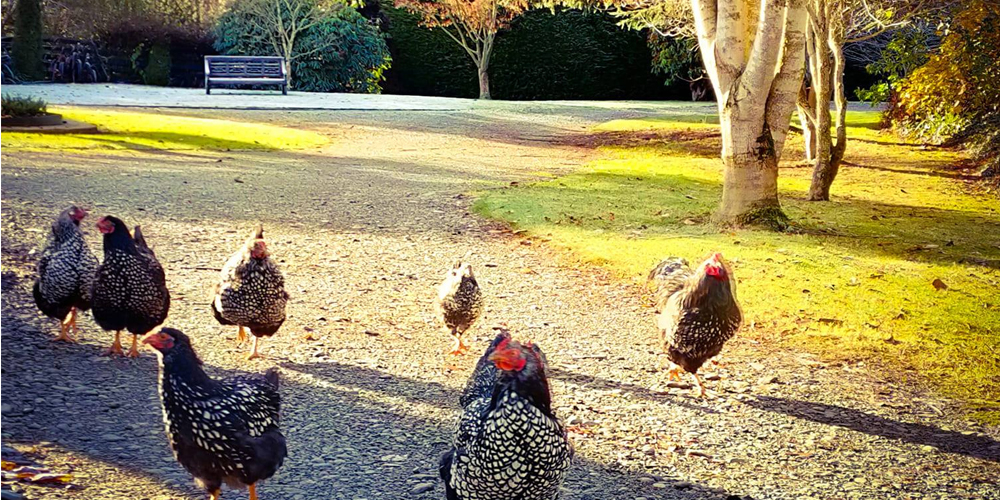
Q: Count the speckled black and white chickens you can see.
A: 7